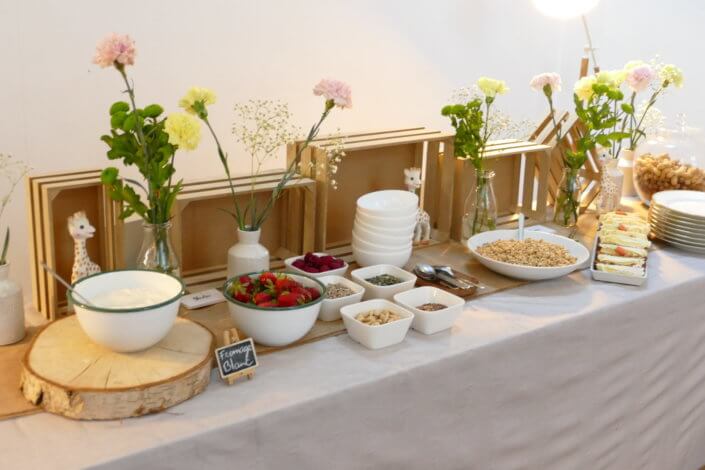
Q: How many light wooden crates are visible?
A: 5